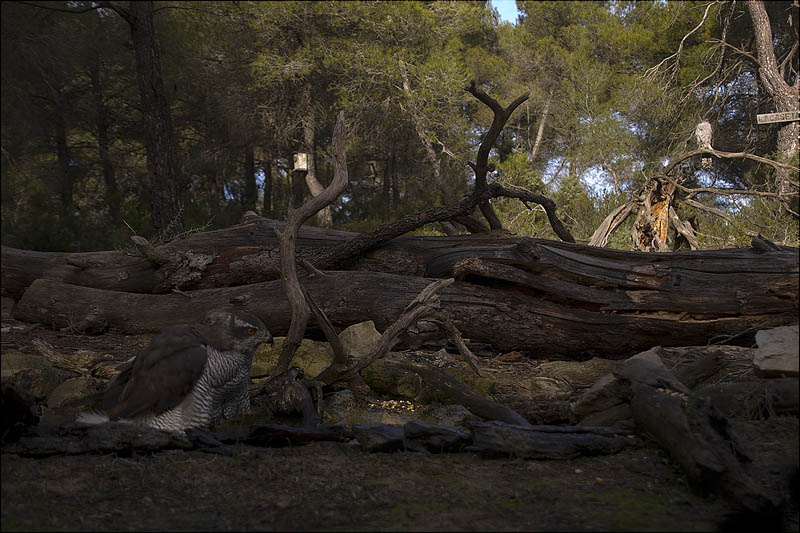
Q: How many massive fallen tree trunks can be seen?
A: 2